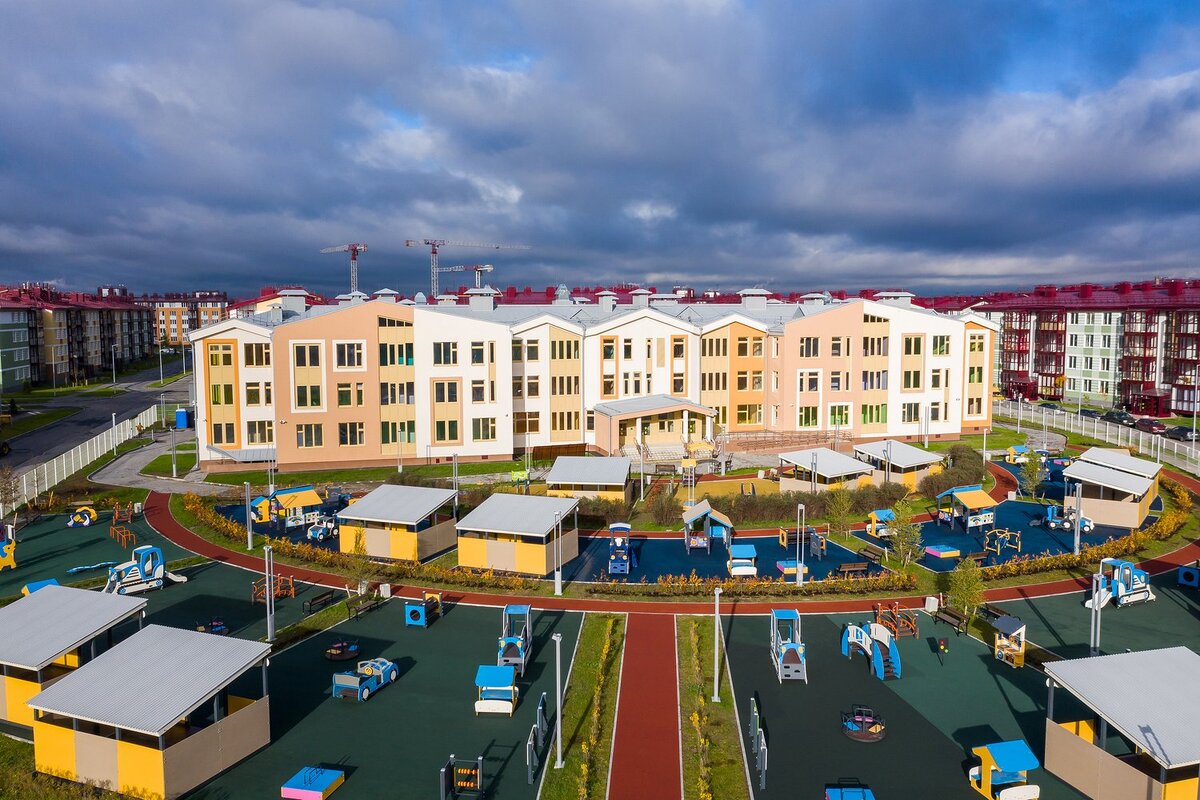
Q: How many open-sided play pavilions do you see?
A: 10